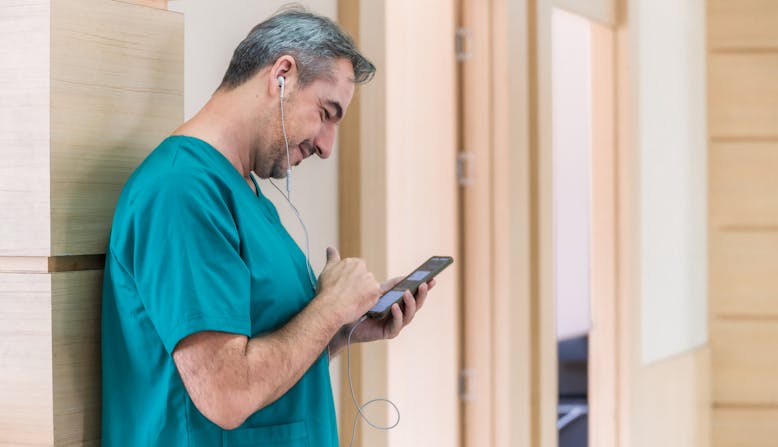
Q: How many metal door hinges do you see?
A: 3